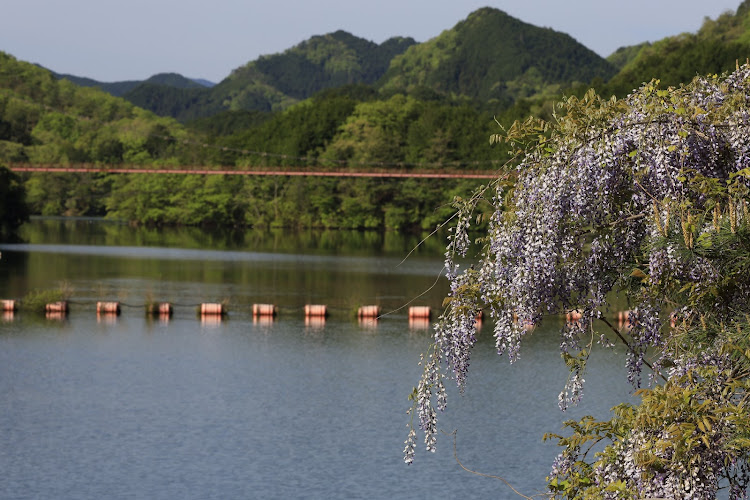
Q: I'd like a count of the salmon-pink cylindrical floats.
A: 14